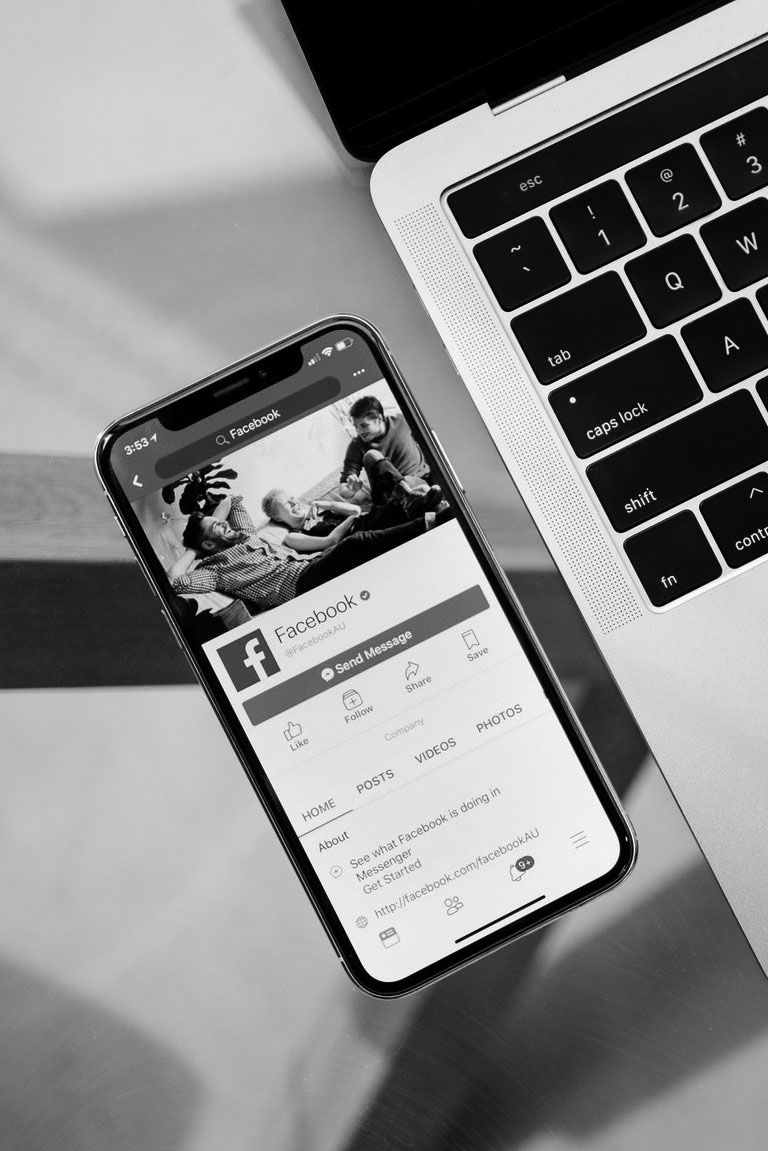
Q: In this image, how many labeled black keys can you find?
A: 13